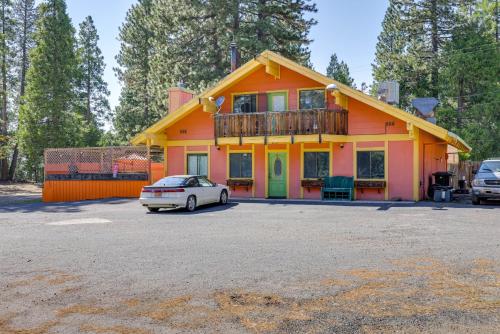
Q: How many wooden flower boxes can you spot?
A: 3